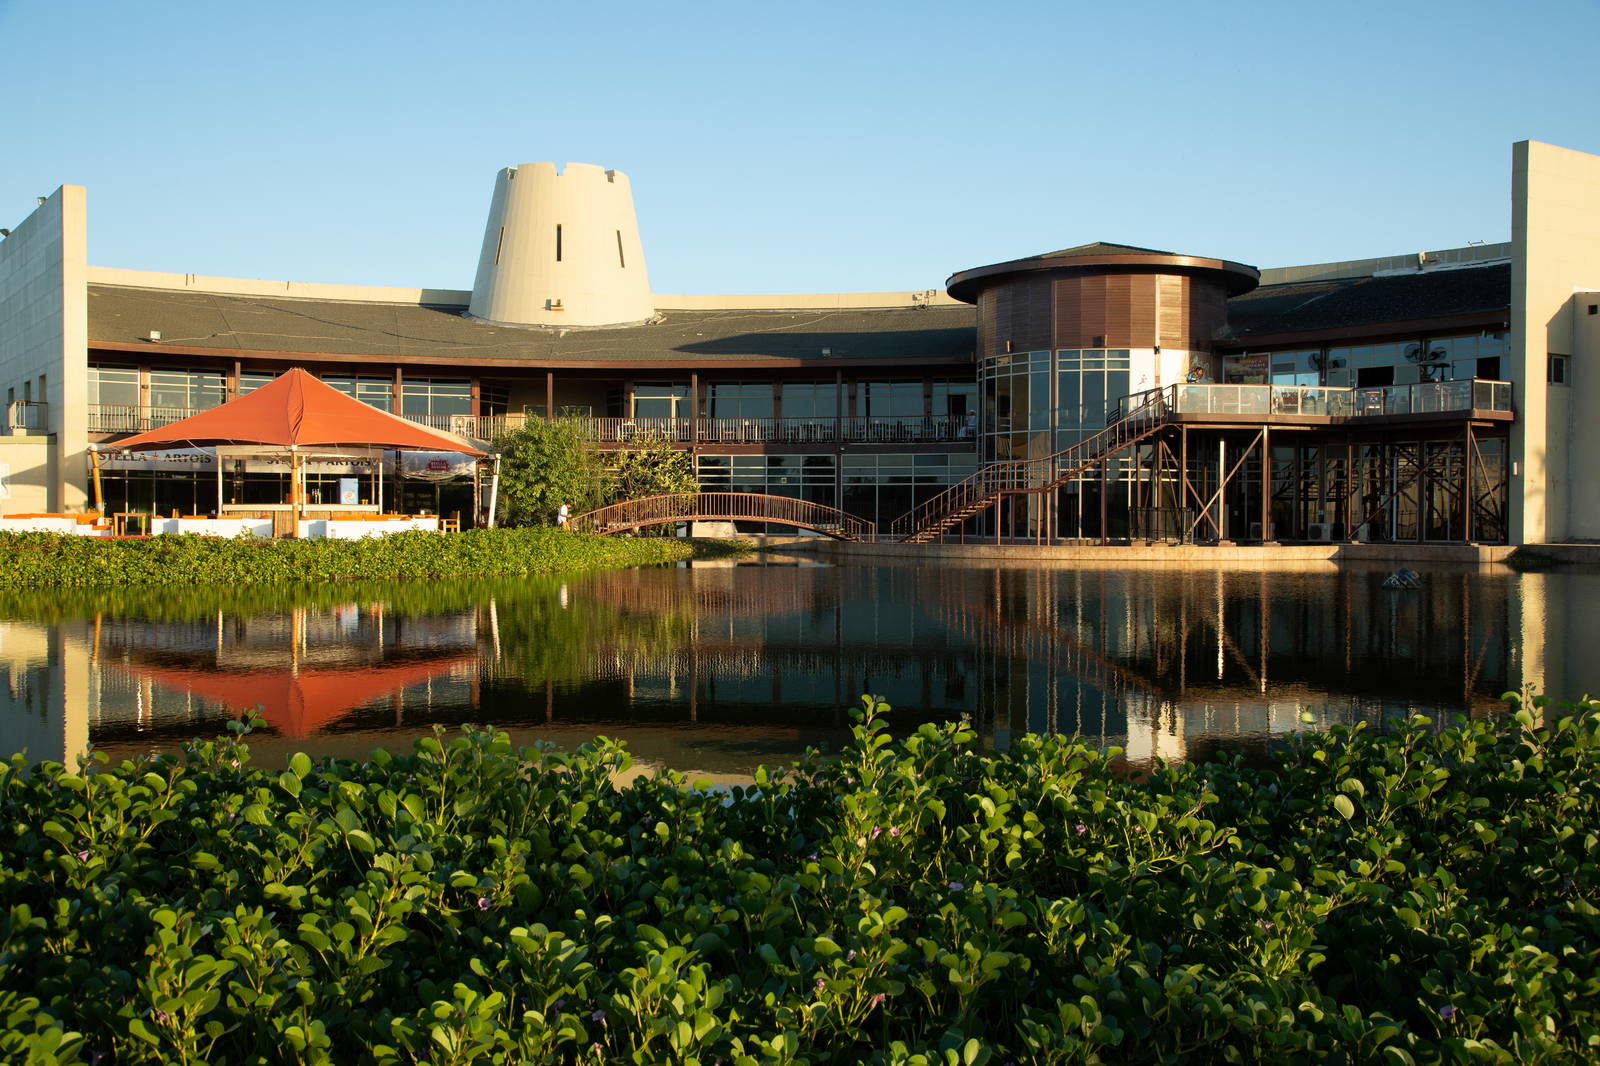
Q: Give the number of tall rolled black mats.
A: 0